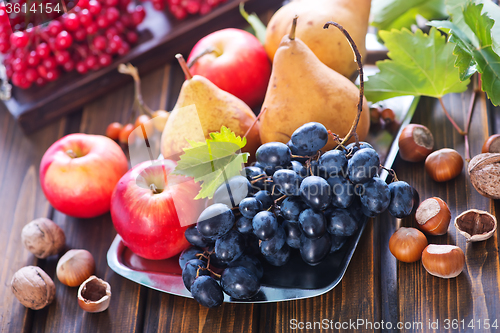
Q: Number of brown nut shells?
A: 12